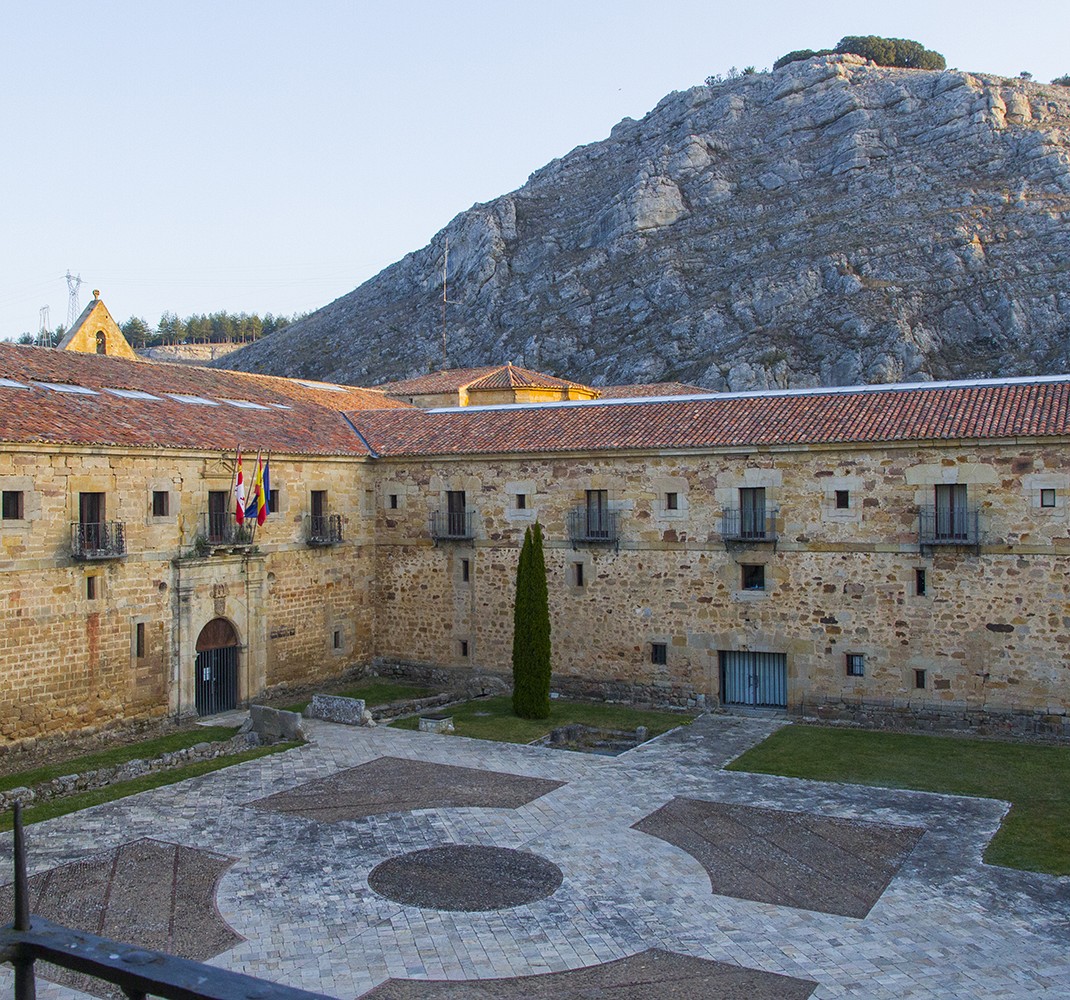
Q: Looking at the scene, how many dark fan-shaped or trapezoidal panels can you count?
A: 4